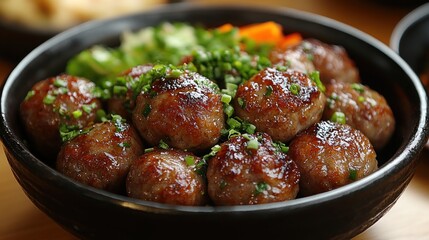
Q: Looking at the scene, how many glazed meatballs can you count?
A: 11